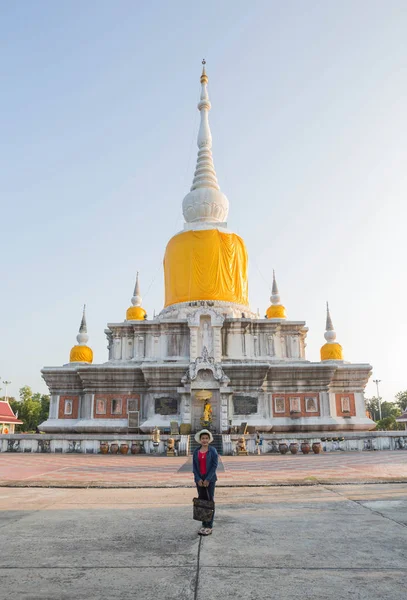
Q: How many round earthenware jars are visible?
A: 8